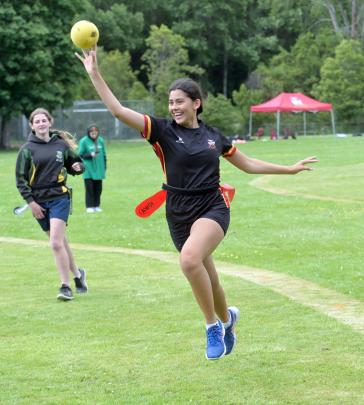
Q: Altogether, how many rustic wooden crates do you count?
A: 0